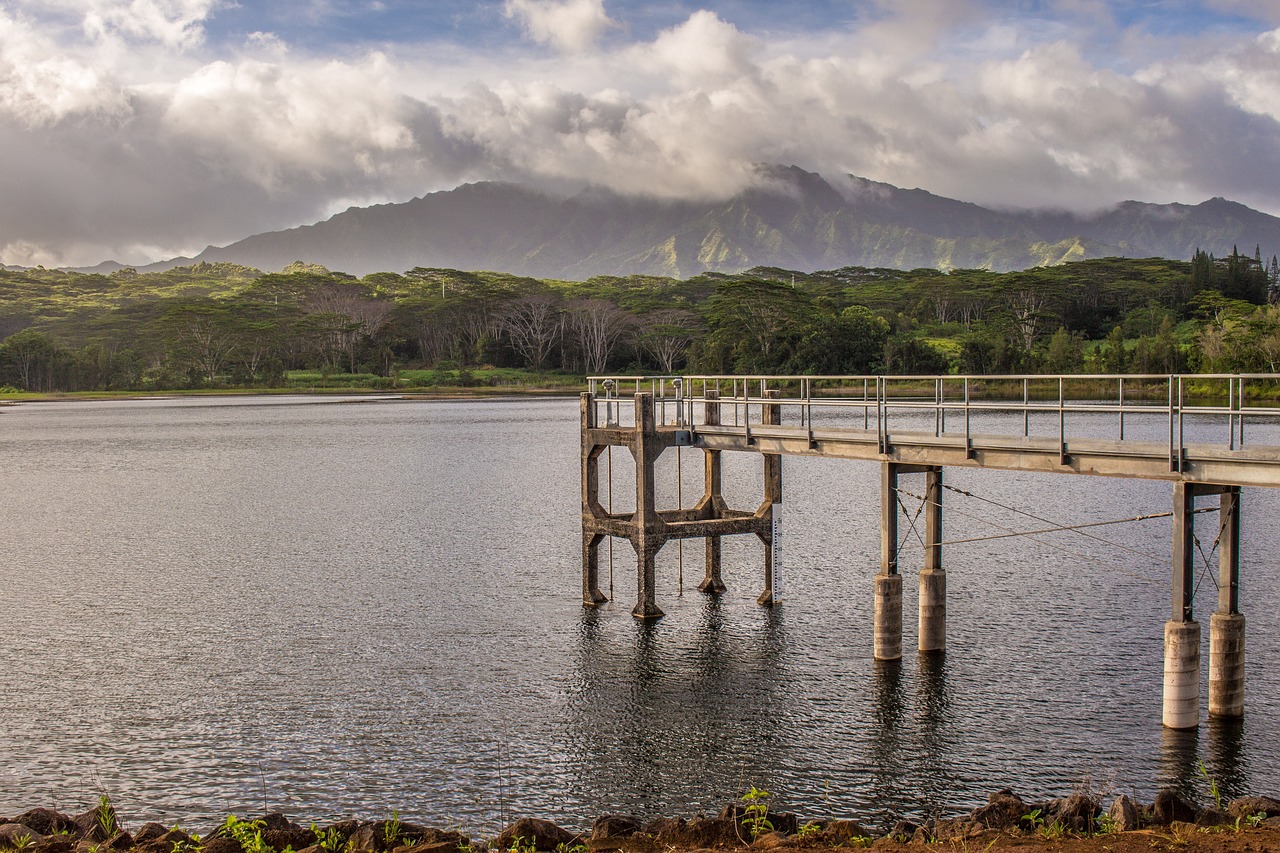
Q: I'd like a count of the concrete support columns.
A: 8